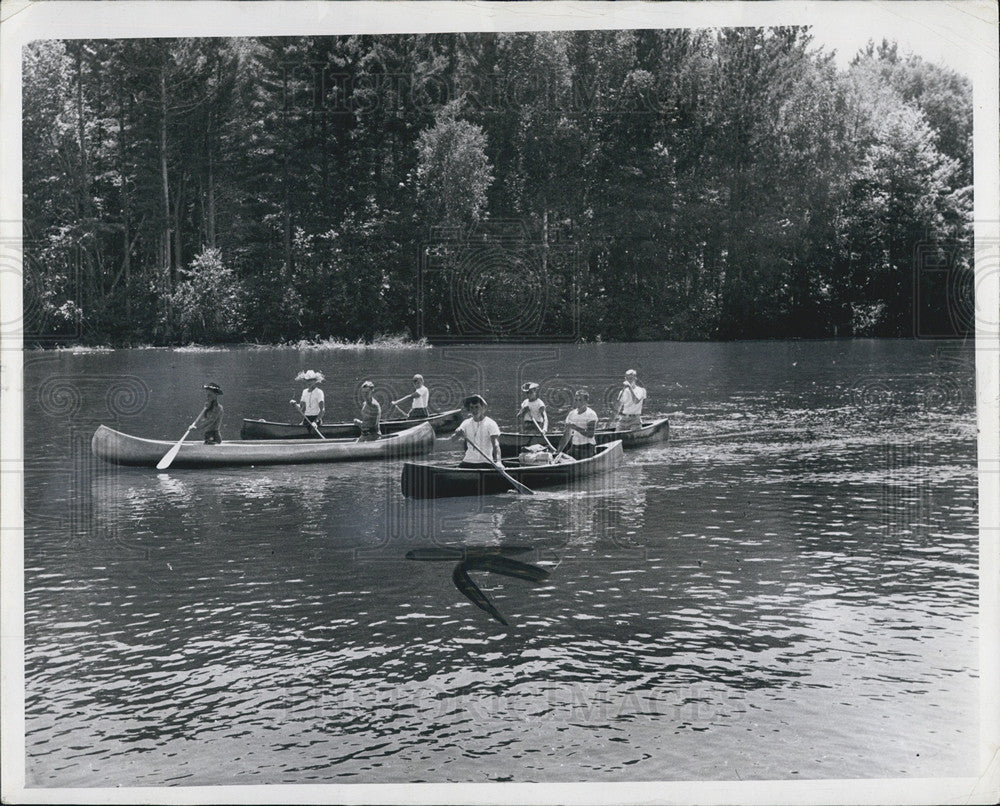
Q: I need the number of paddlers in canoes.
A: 8